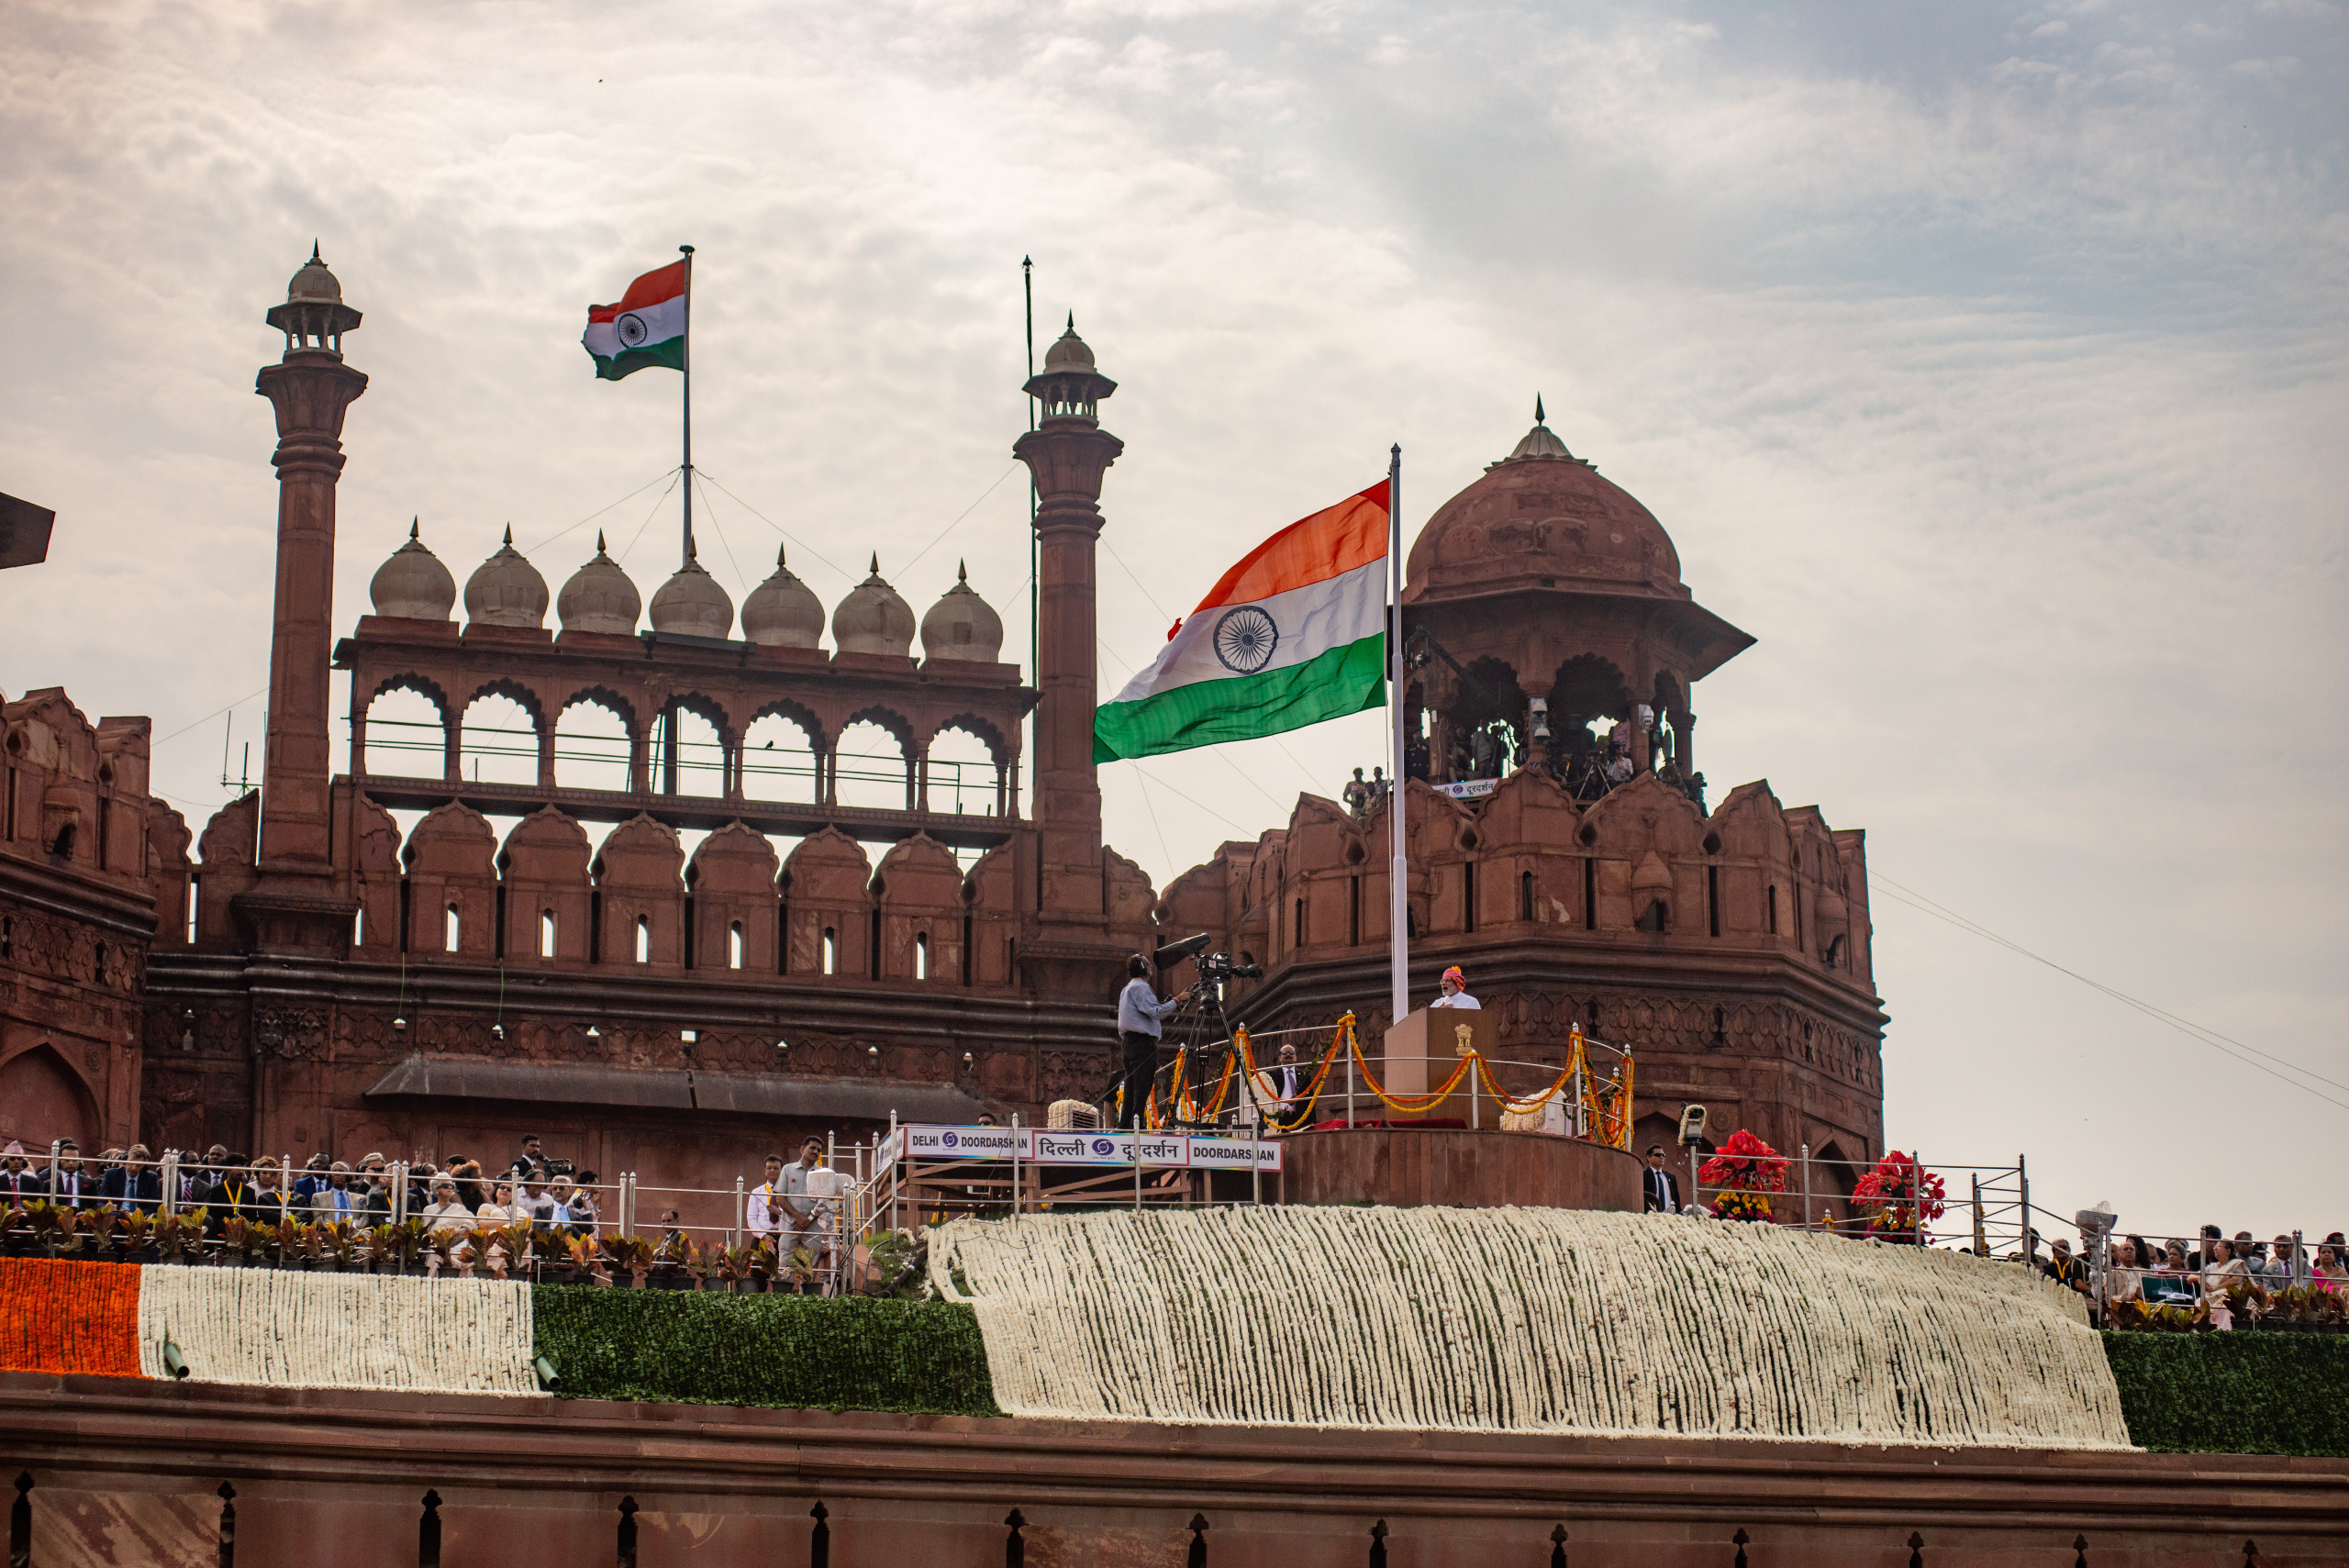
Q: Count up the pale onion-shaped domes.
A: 7